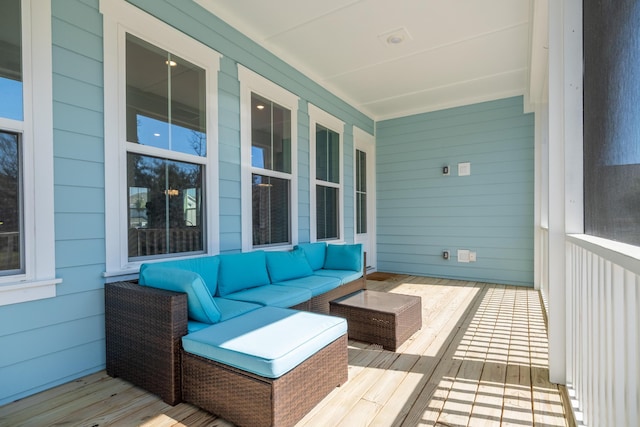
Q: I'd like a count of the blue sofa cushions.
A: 11